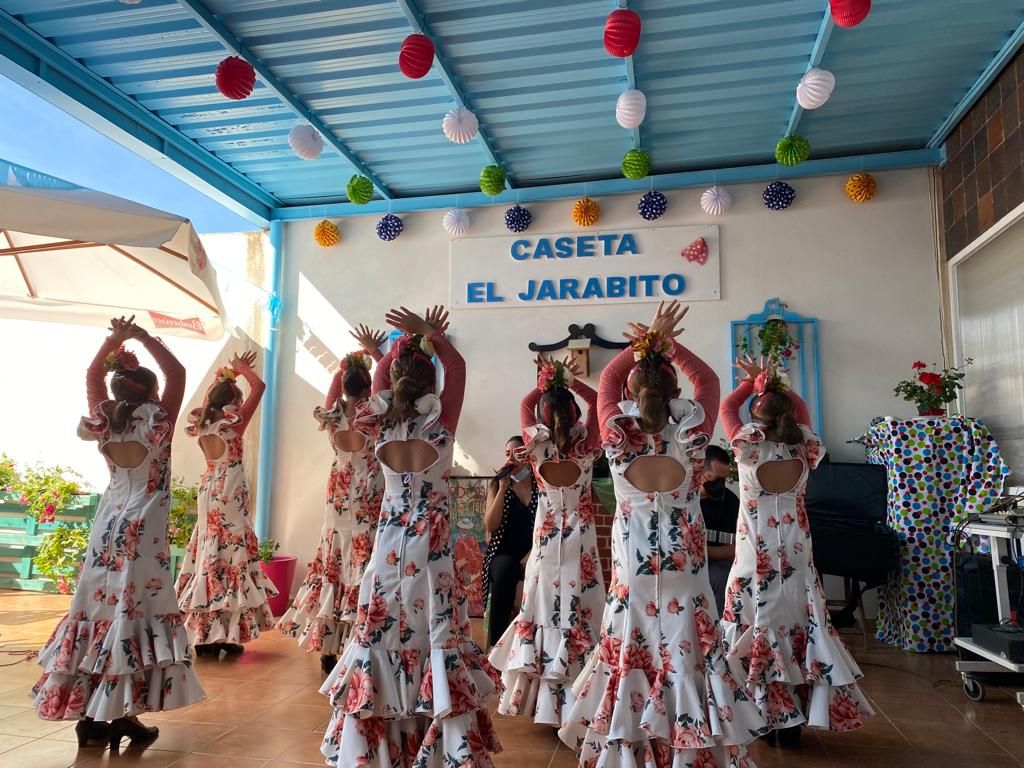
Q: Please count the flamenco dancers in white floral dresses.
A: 7